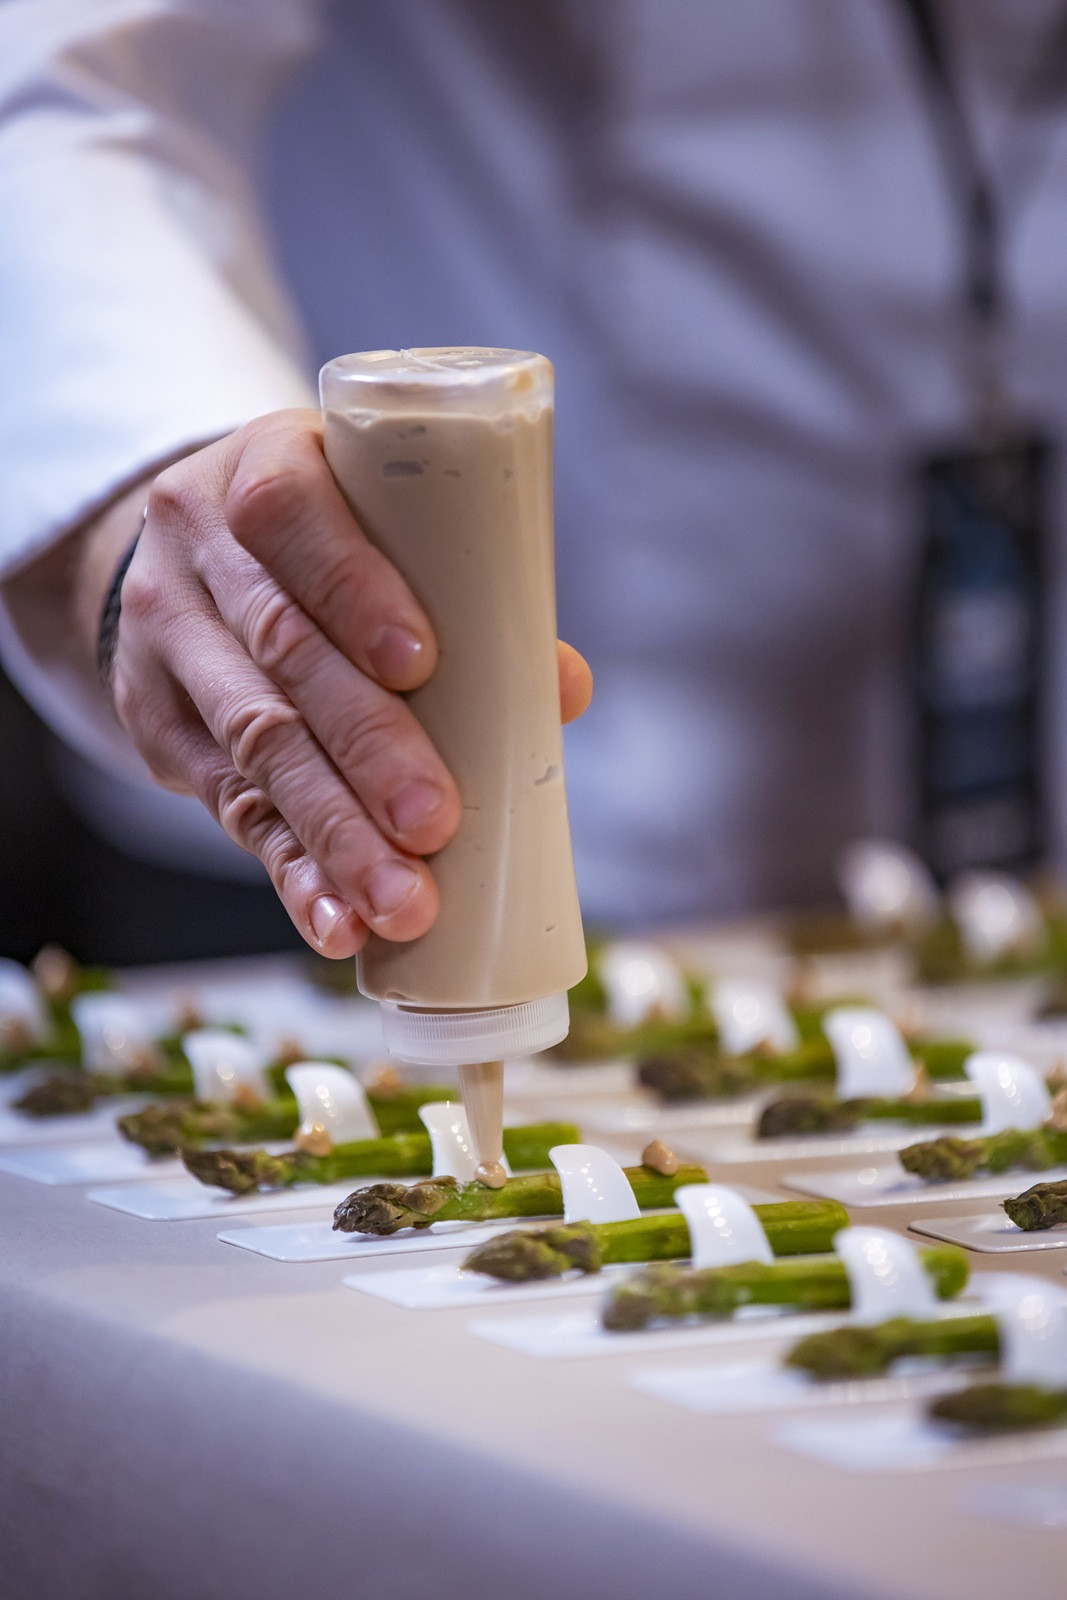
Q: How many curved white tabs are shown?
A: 15